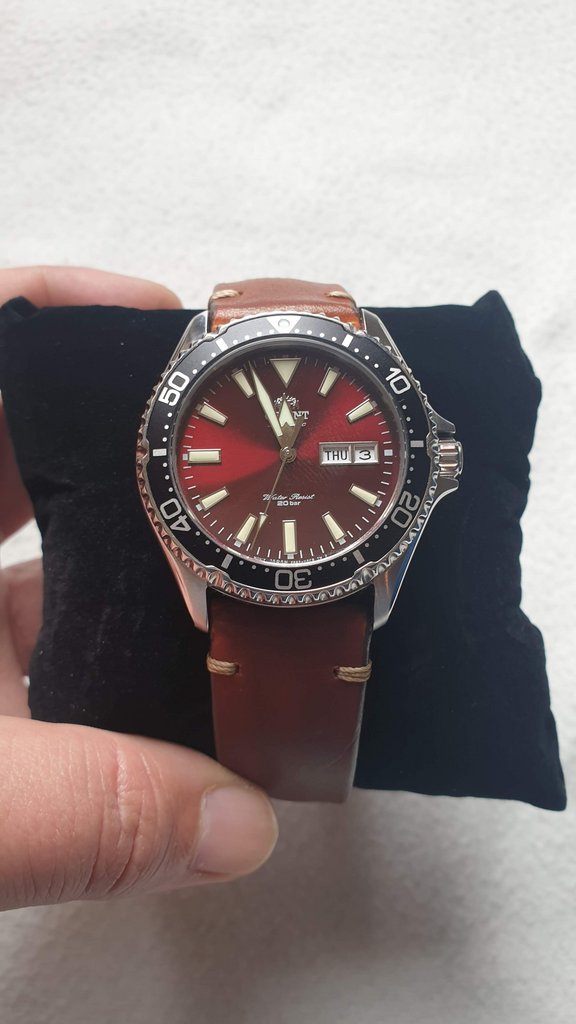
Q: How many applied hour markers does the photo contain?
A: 11